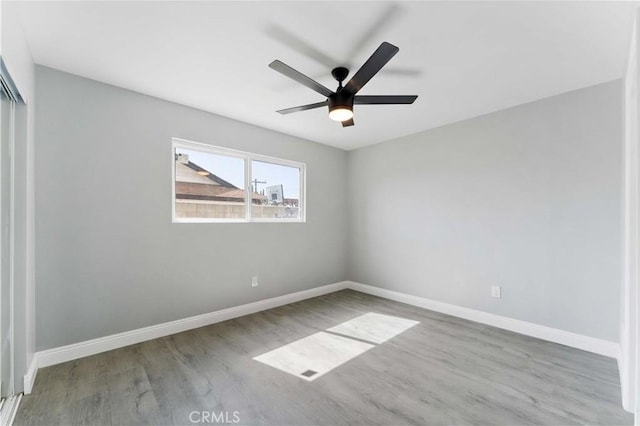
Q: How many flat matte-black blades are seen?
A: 5